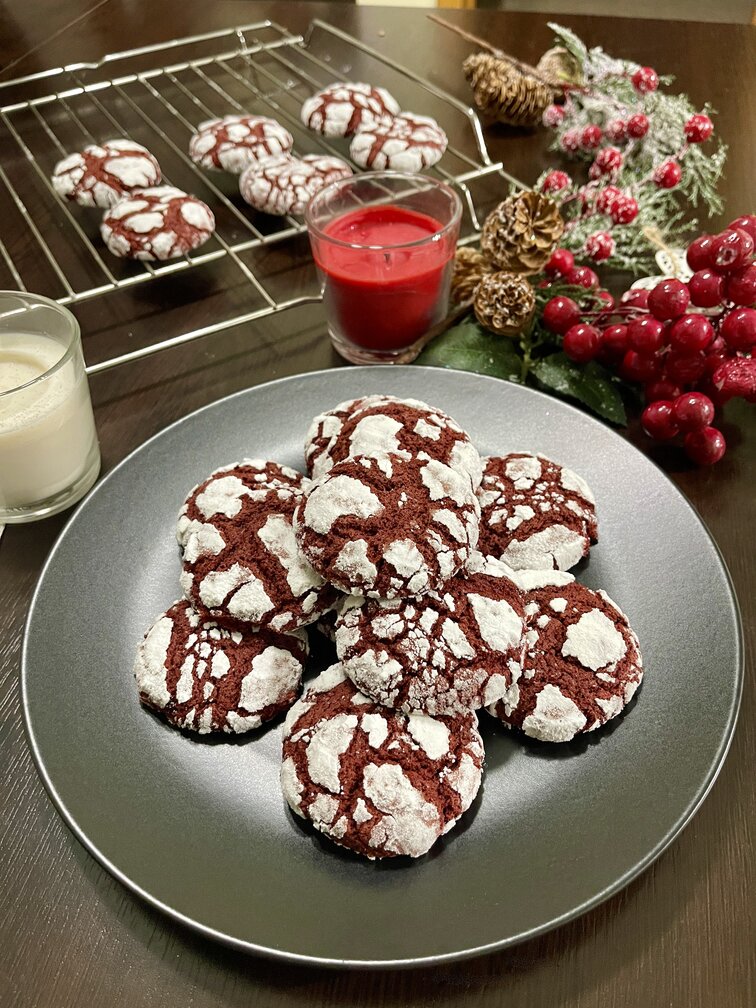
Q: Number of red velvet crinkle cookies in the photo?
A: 14